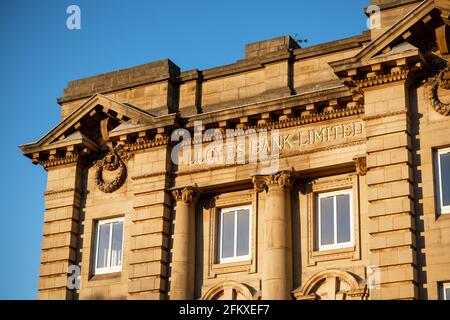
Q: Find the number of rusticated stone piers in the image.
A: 3